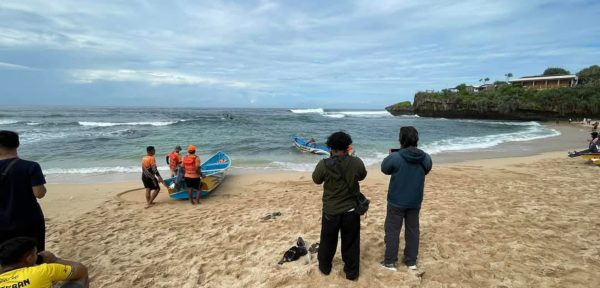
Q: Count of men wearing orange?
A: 3